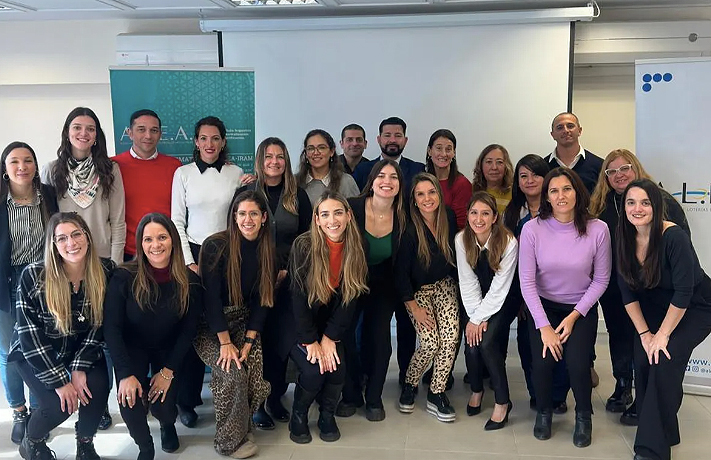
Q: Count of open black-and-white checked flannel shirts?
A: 1